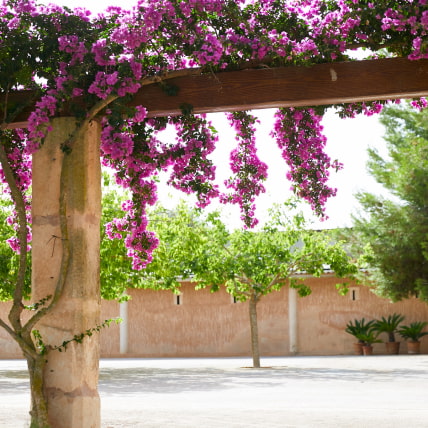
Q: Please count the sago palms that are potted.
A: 4